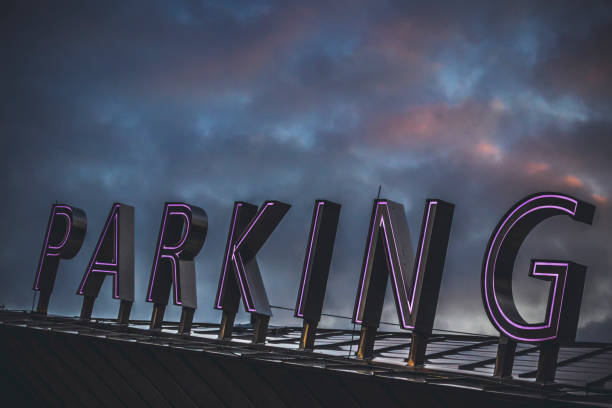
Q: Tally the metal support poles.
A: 12